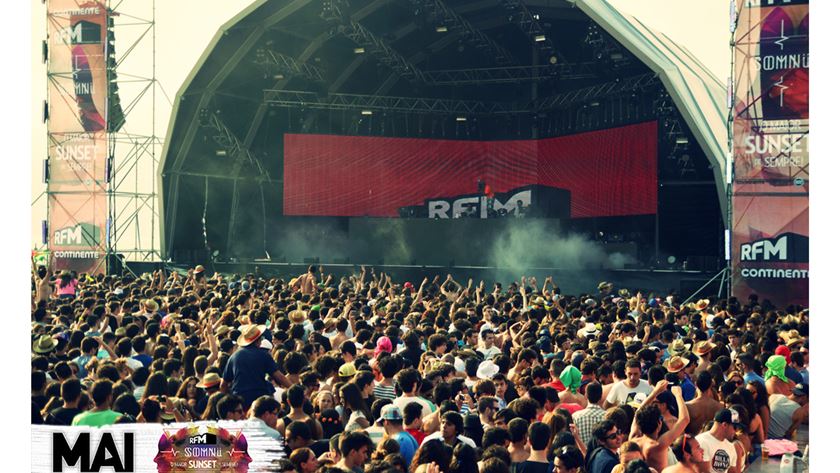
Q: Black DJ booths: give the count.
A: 1